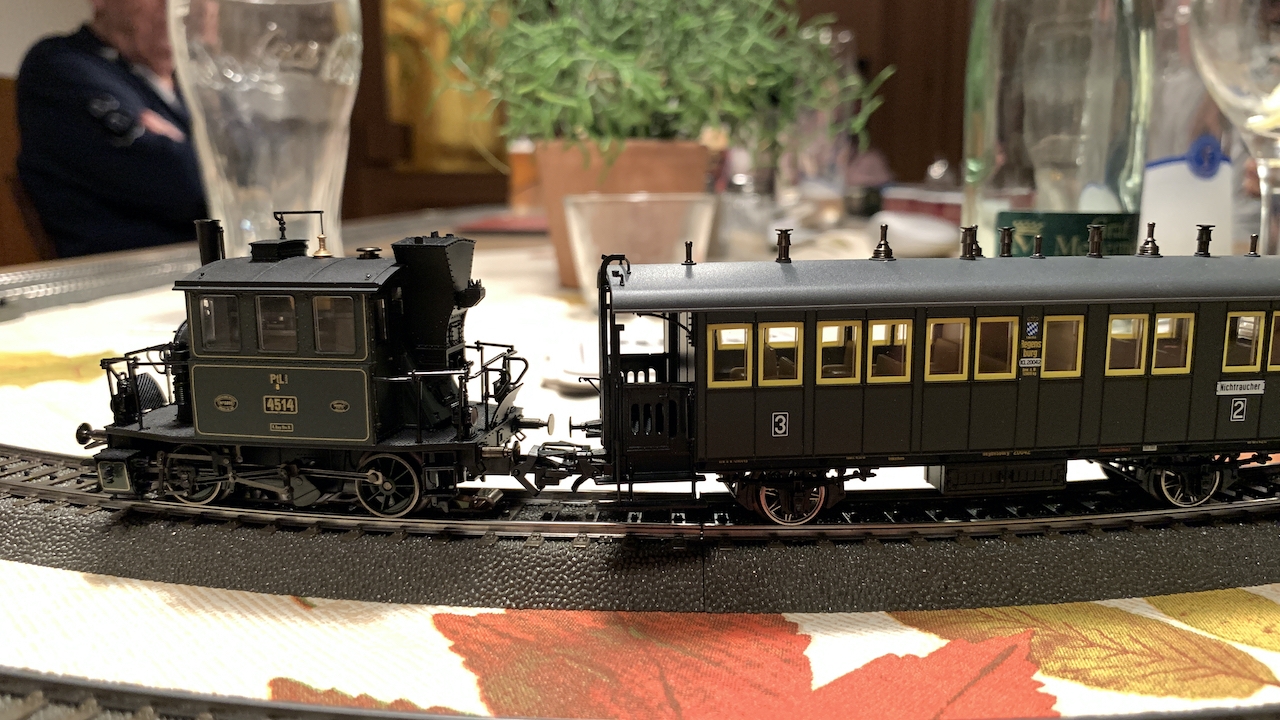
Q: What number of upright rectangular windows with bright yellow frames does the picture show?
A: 11